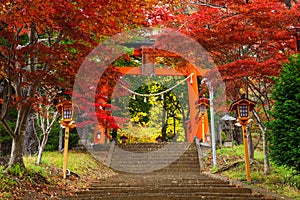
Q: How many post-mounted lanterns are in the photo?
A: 3